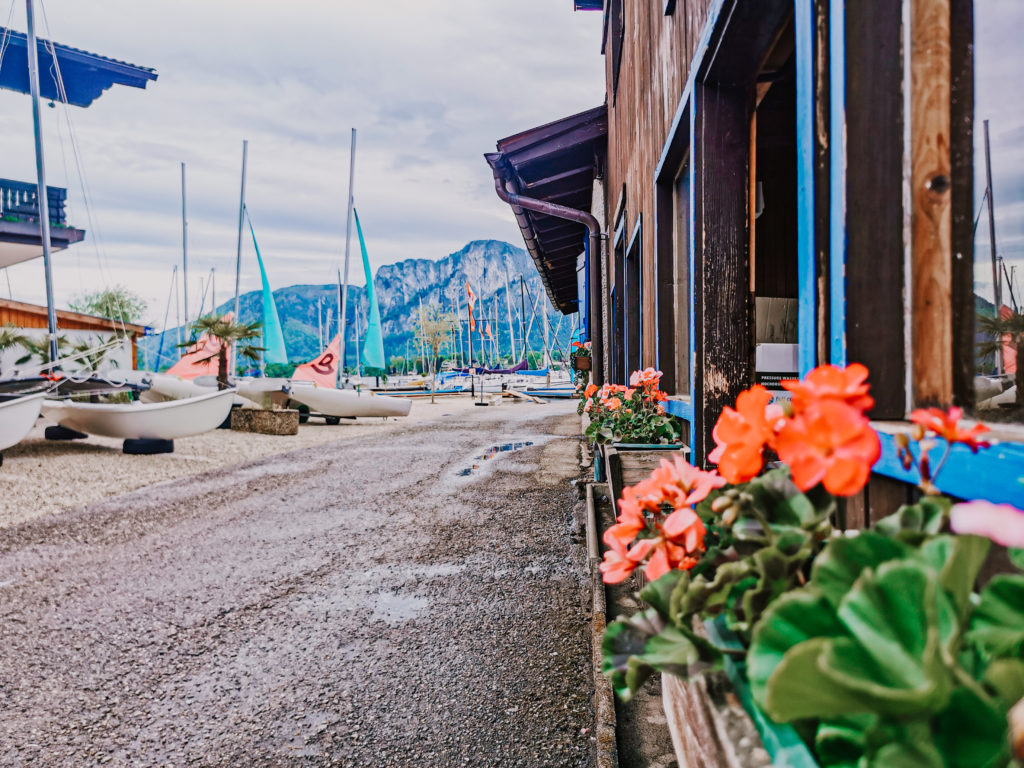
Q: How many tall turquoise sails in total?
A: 2